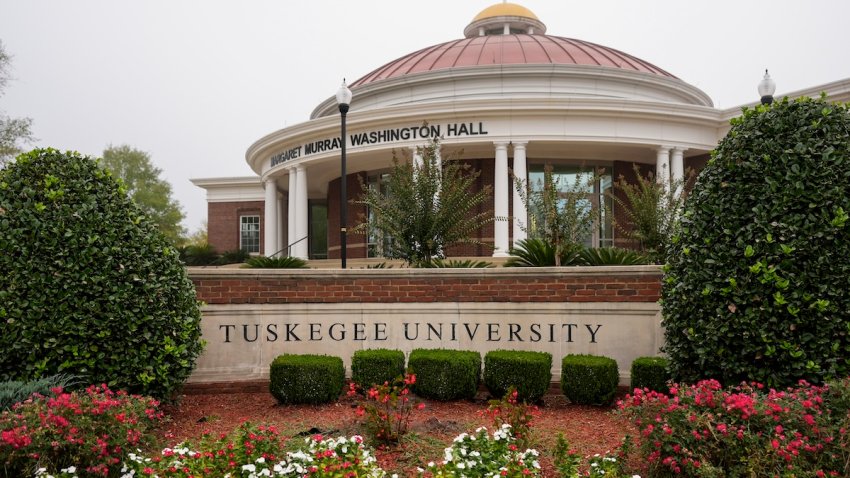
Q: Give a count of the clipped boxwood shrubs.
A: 6